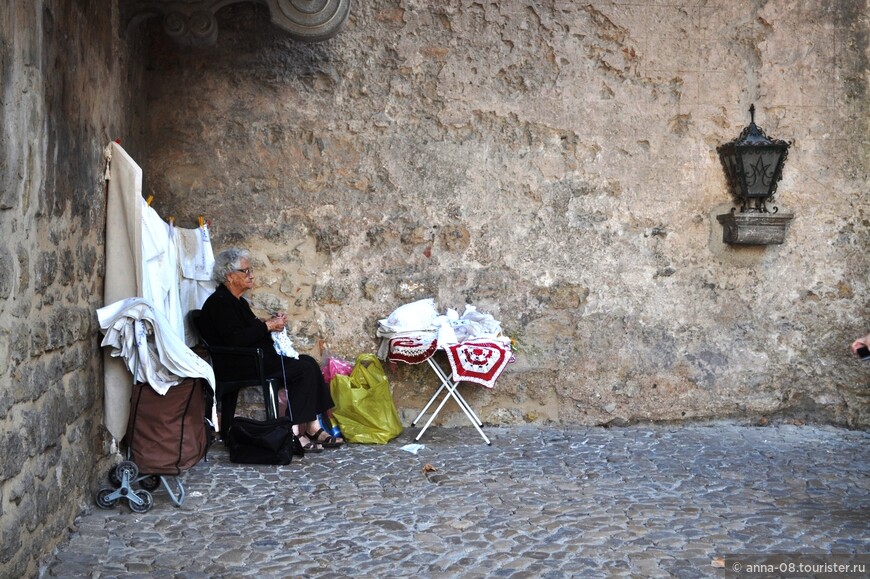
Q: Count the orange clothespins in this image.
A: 3